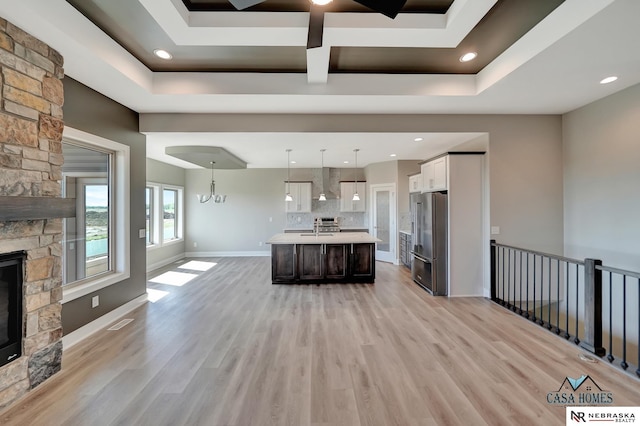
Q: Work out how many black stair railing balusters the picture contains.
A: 15